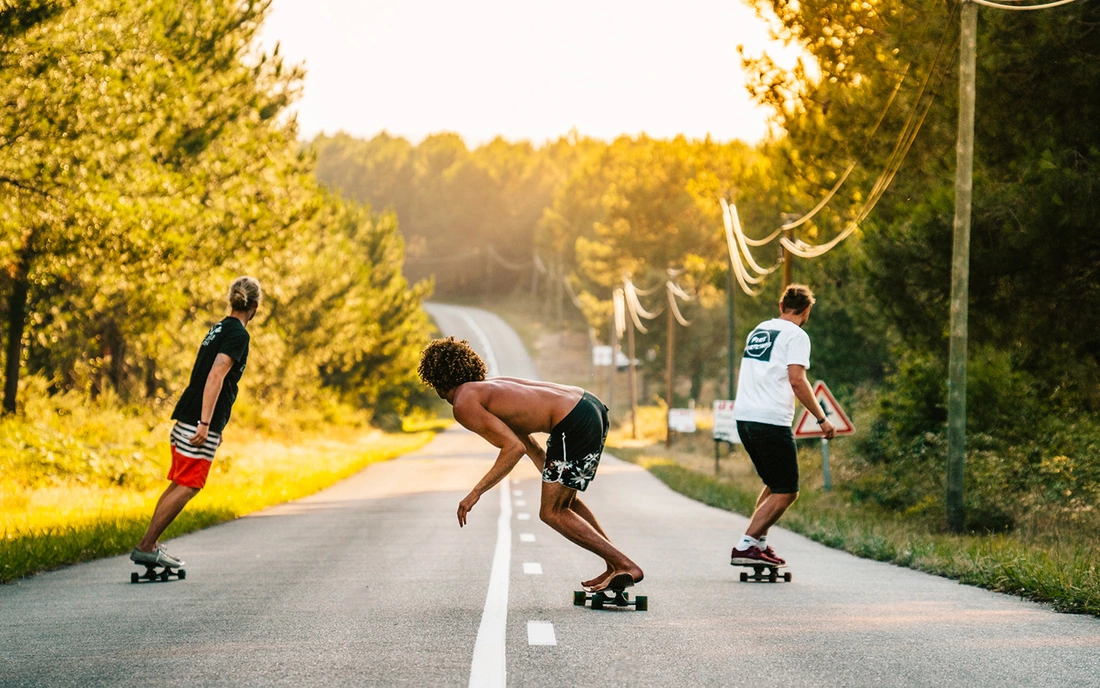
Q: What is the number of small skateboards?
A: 3